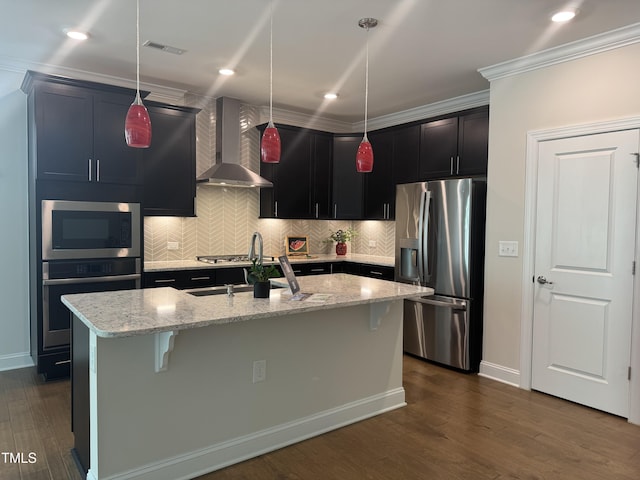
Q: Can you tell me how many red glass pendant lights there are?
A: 3